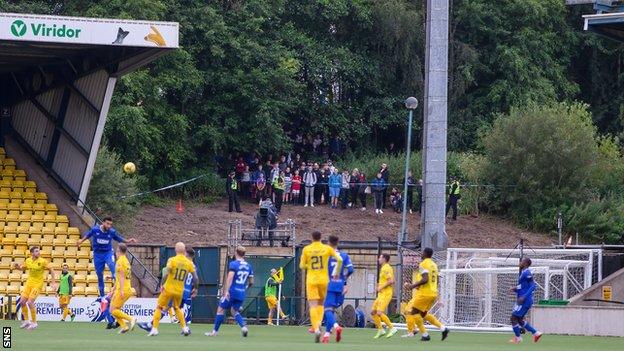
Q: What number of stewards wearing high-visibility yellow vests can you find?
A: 3